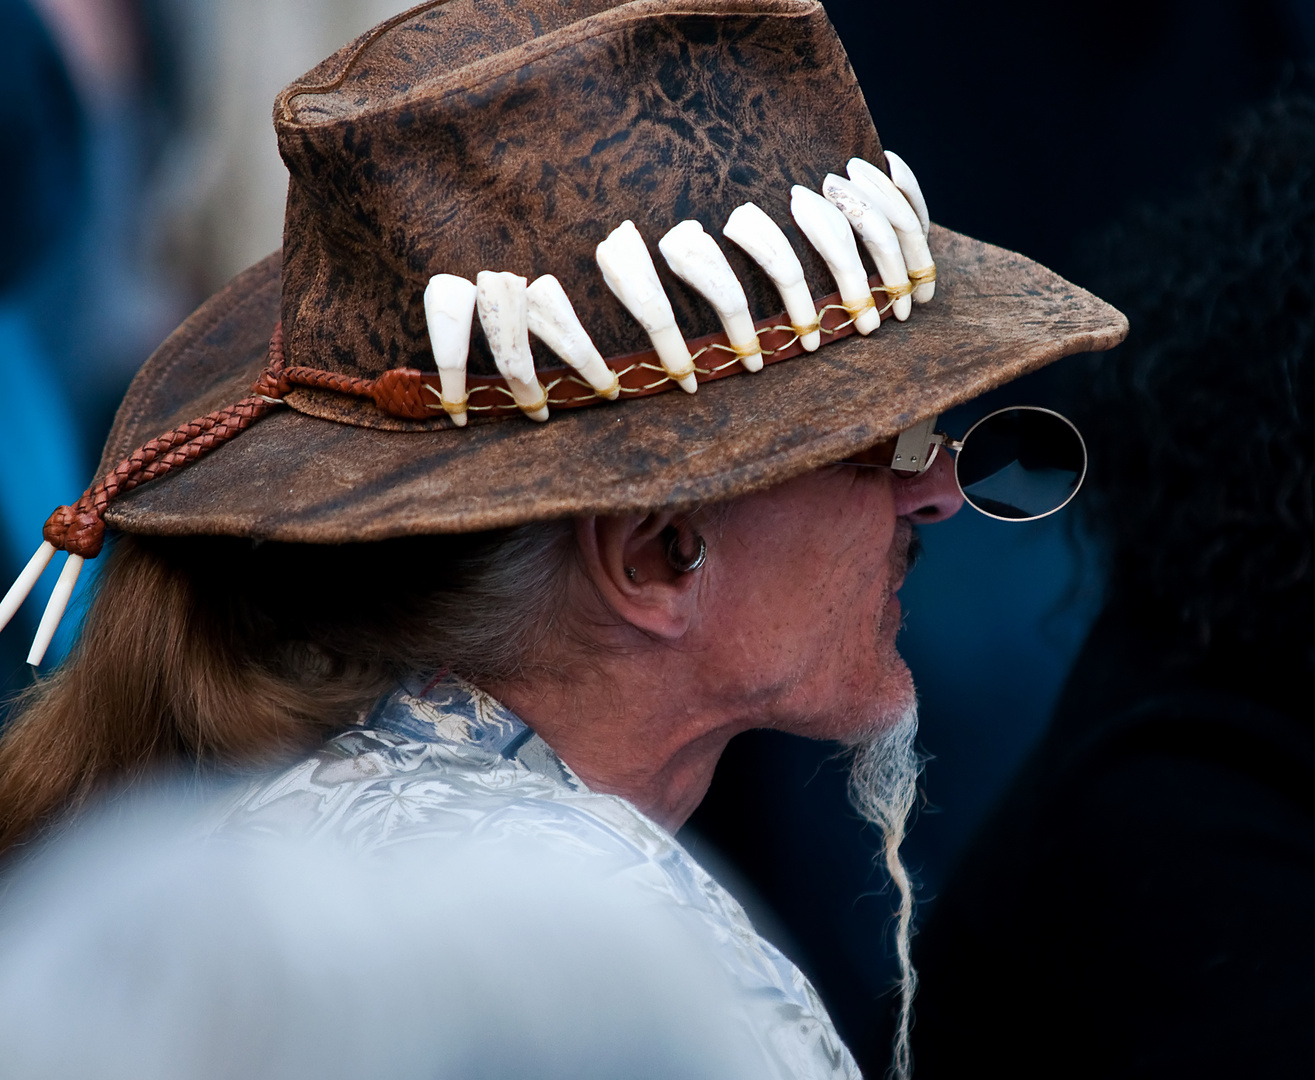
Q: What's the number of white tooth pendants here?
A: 10